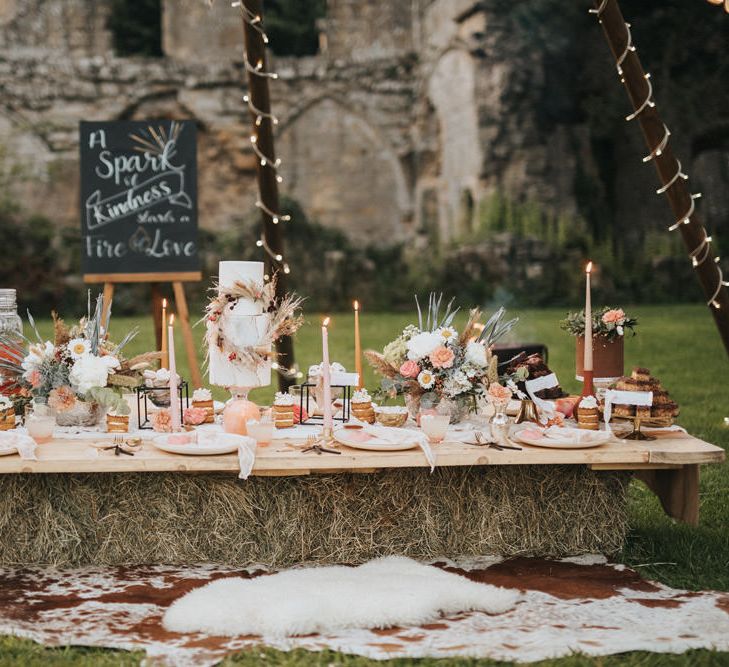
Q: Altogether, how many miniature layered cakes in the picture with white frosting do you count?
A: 6